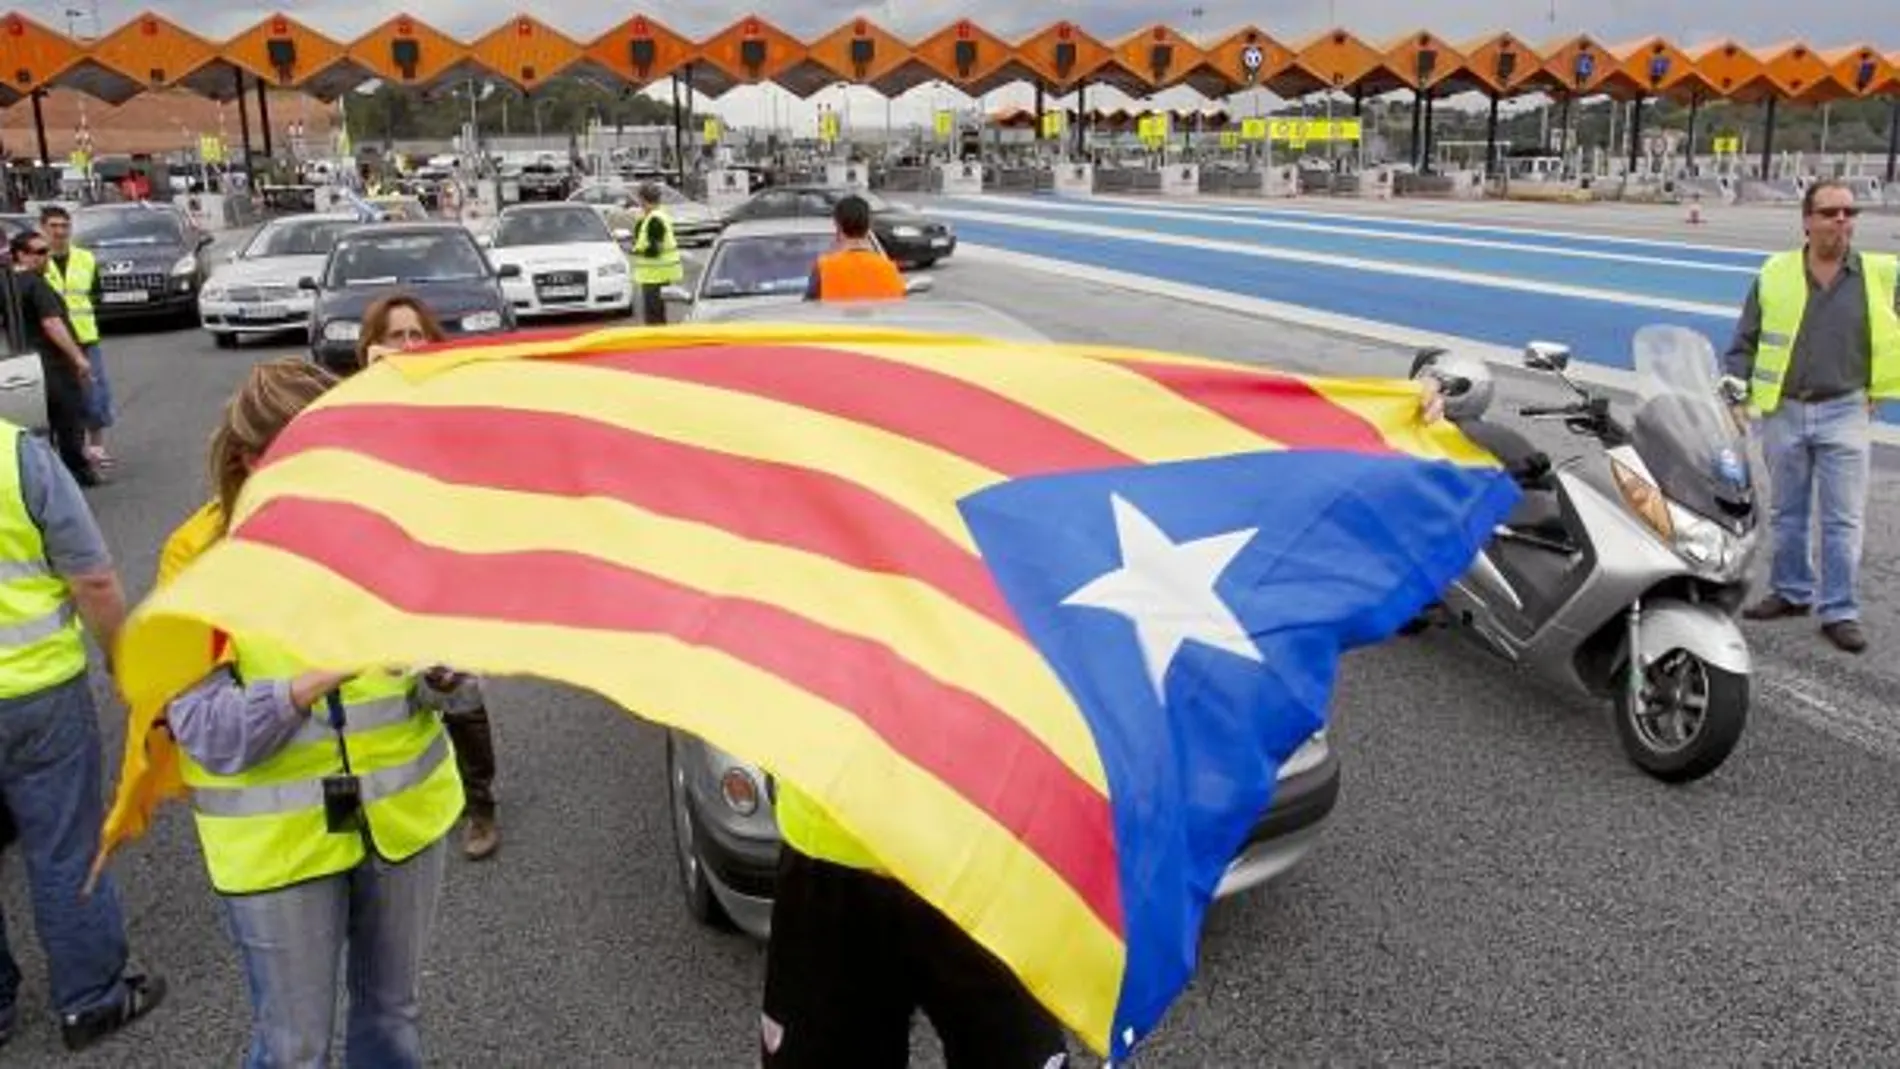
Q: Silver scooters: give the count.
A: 1